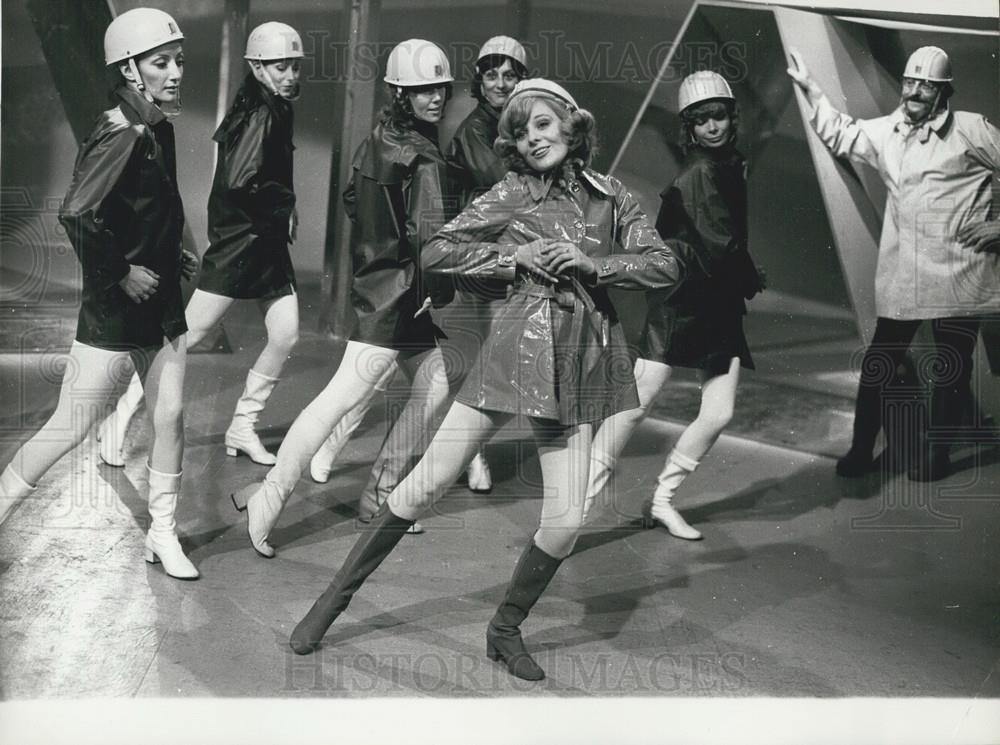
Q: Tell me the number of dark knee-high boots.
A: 2